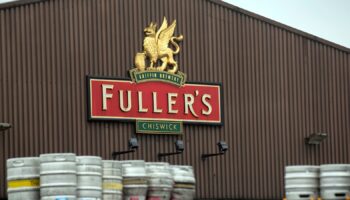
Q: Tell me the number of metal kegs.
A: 9